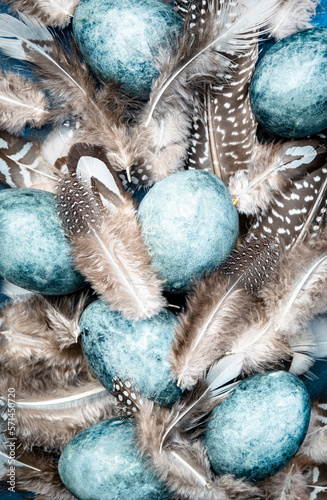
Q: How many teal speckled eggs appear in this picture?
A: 7